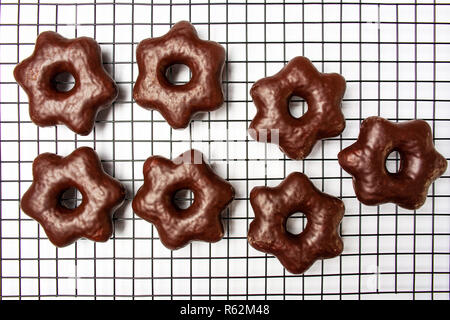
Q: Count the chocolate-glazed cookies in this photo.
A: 7